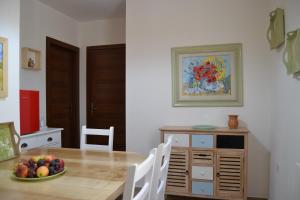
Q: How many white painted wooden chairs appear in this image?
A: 3